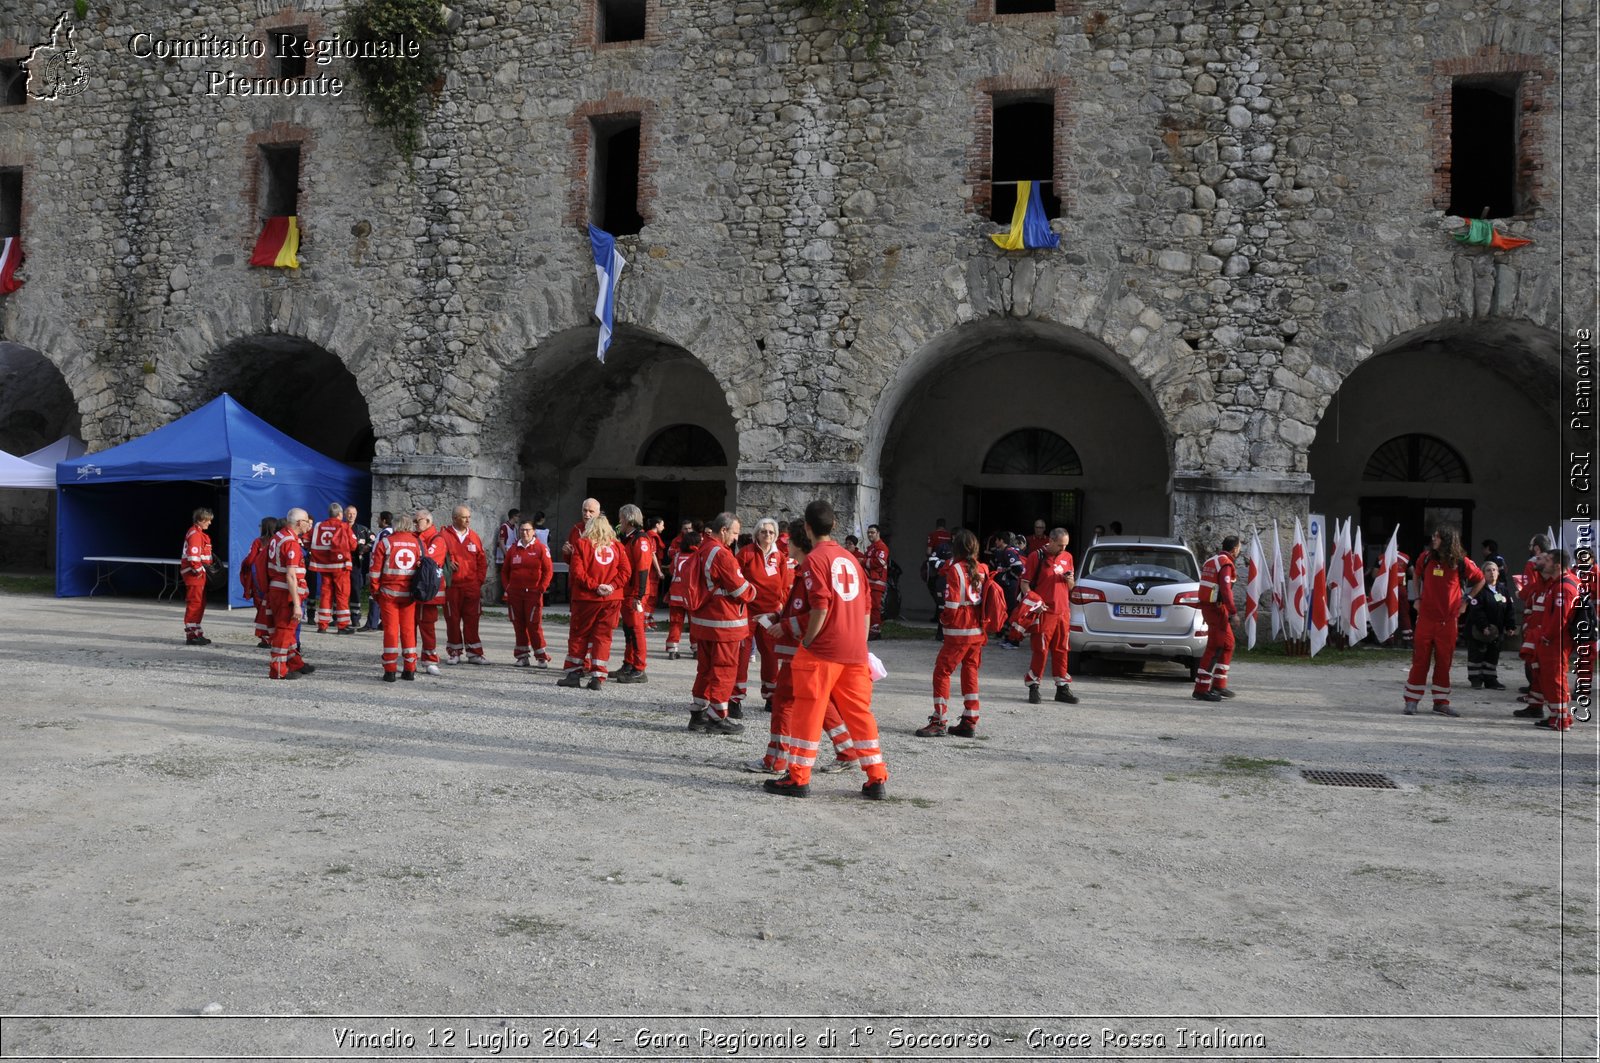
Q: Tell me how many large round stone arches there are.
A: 5